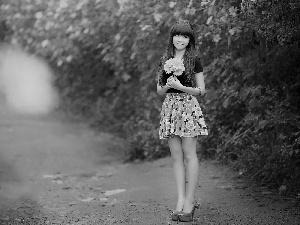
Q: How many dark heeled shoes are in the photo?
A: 2